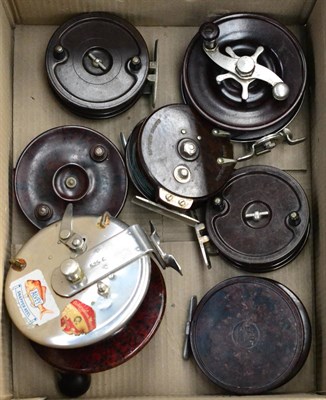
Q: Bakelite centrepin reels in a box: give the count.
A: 7